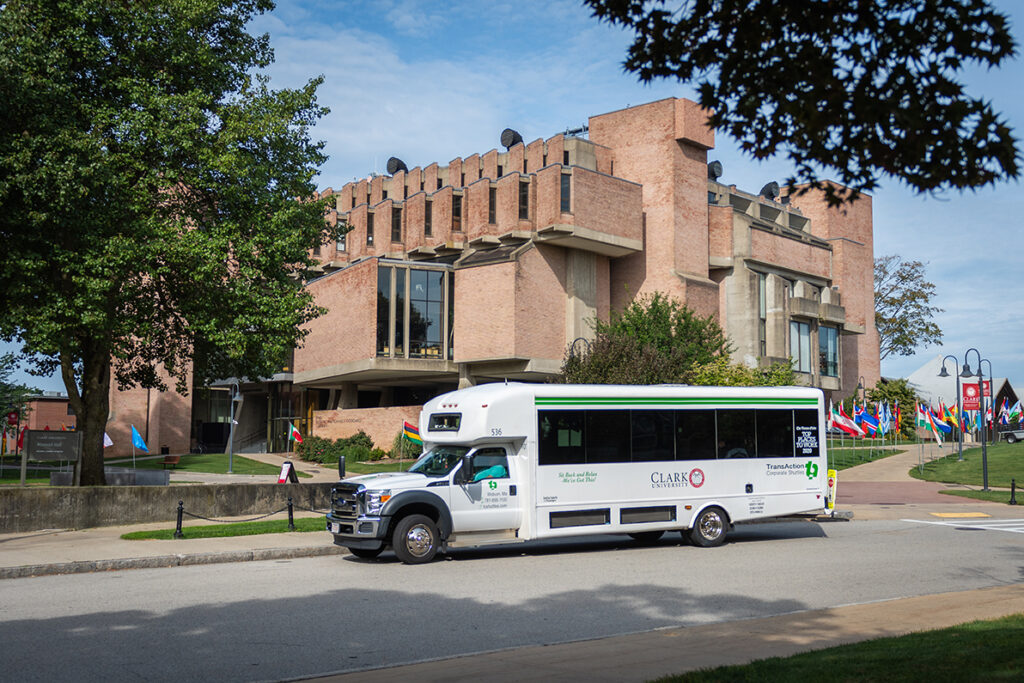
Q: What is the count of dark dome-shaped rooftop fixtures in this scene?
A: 4